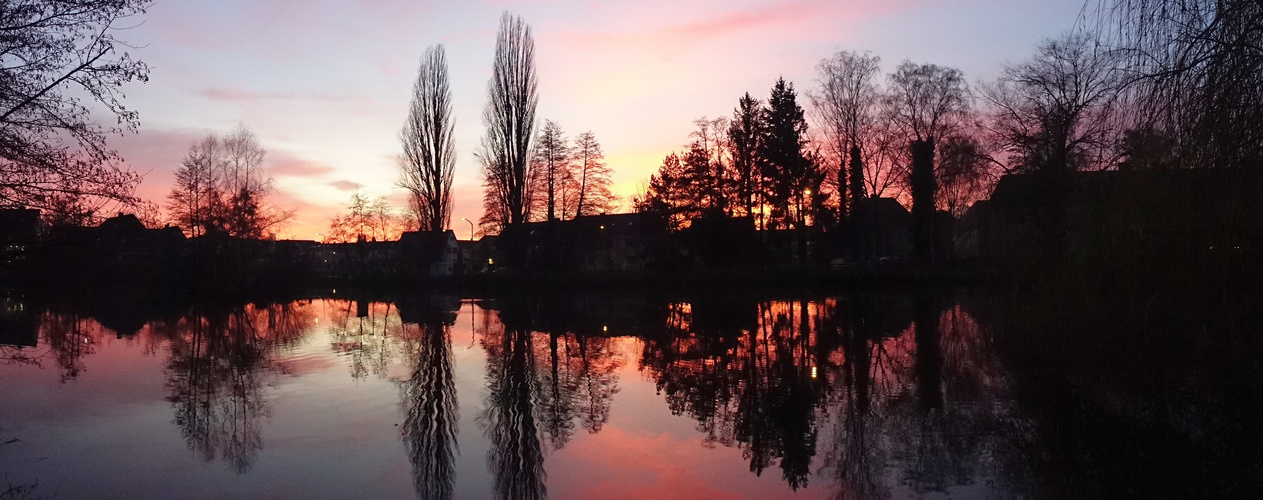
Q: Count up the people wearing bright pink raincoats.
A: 0